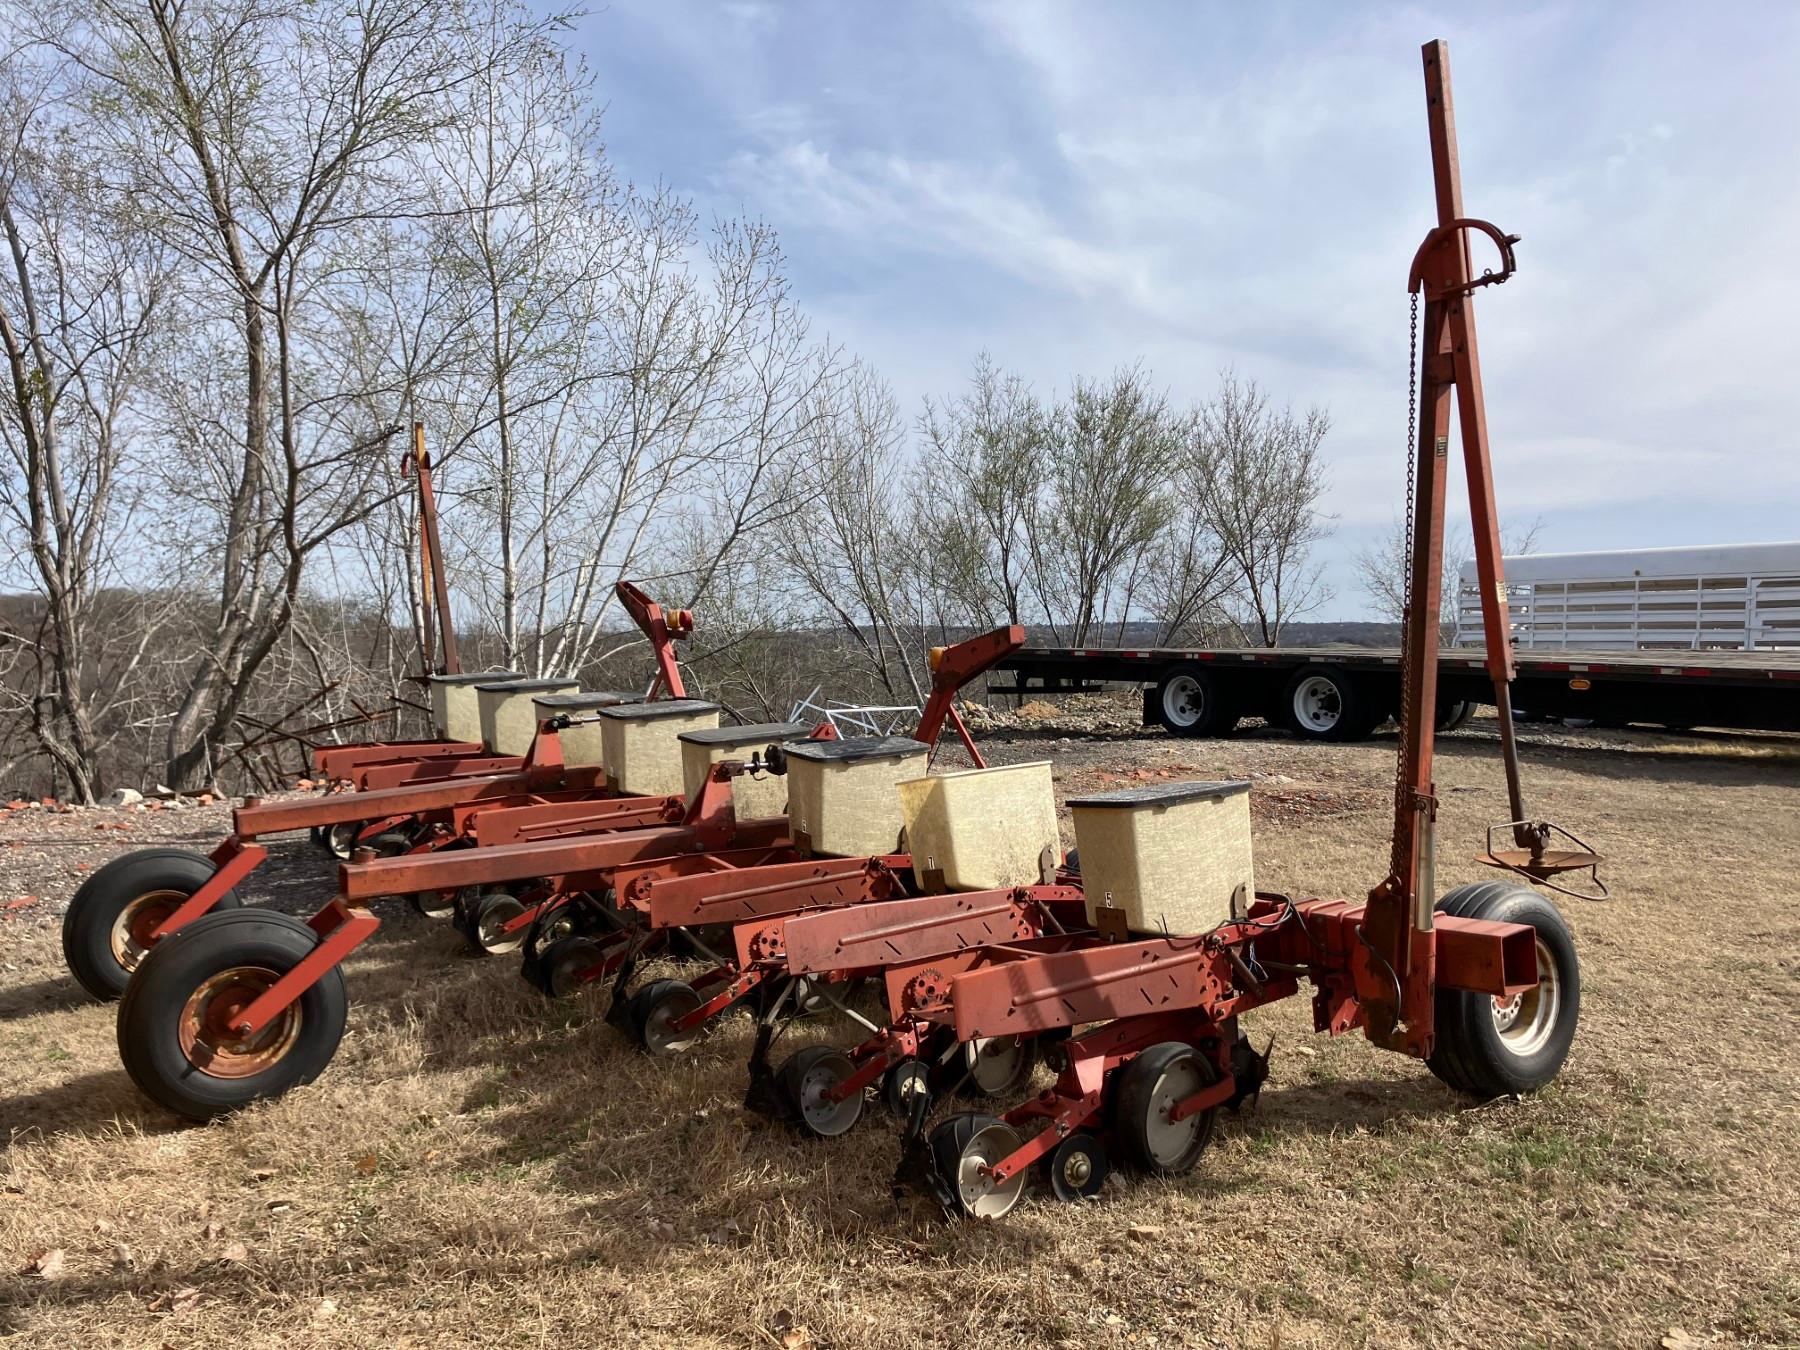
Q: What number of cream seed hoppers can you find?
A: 8